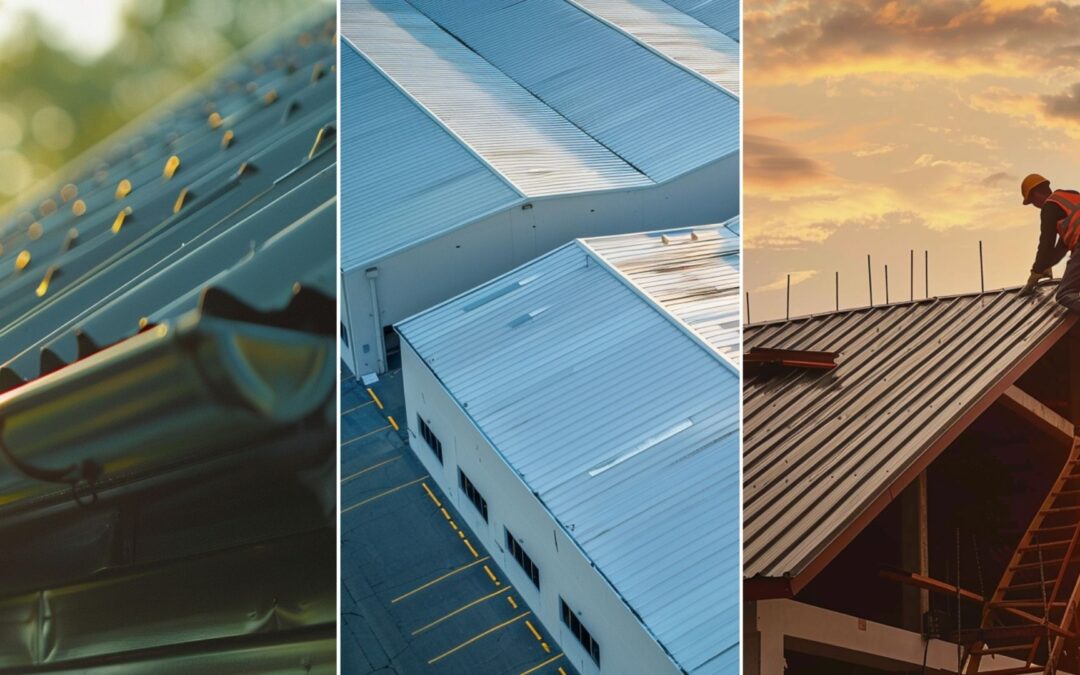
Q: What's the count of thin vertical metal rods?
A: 8